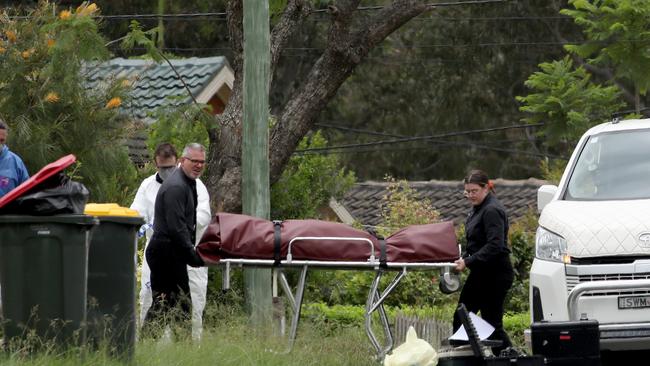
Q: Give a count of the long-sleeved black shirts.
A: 2